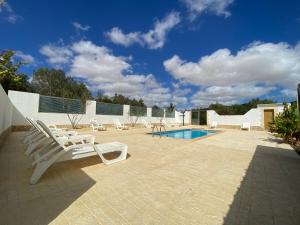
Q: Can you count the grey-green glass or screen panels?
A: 5